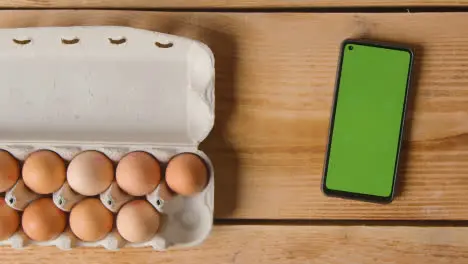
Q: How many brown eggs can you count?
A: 9